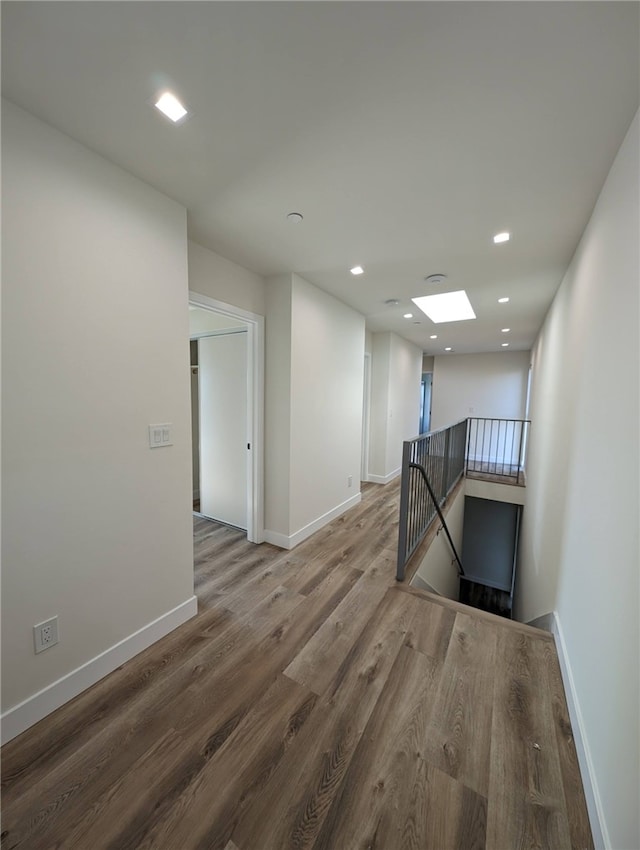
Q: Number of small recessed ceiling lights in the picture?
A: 9